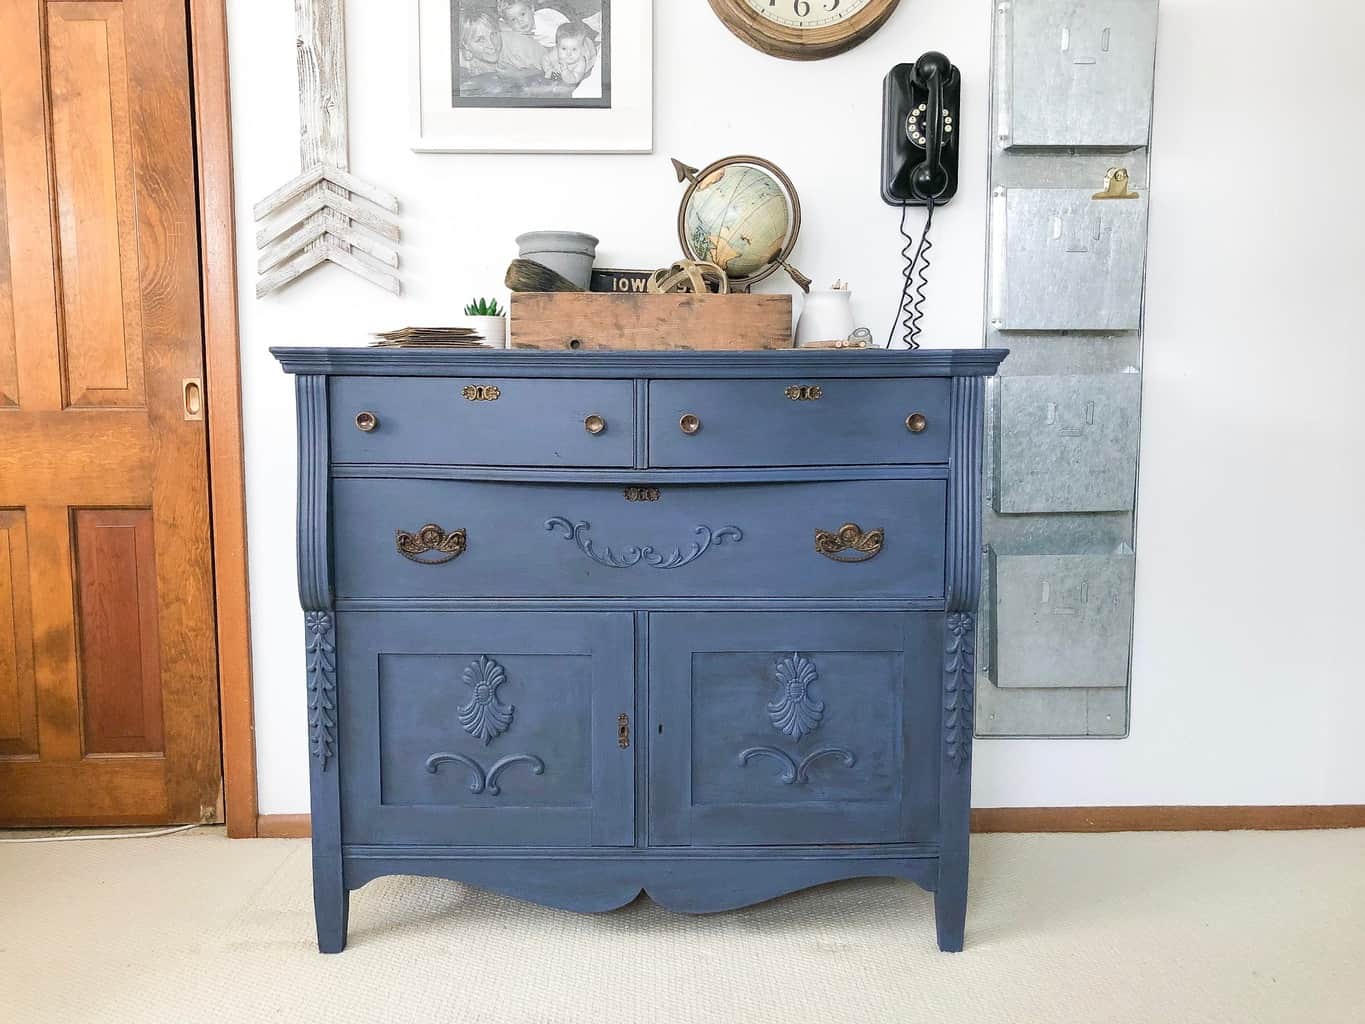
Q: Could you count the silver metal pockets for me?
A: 4